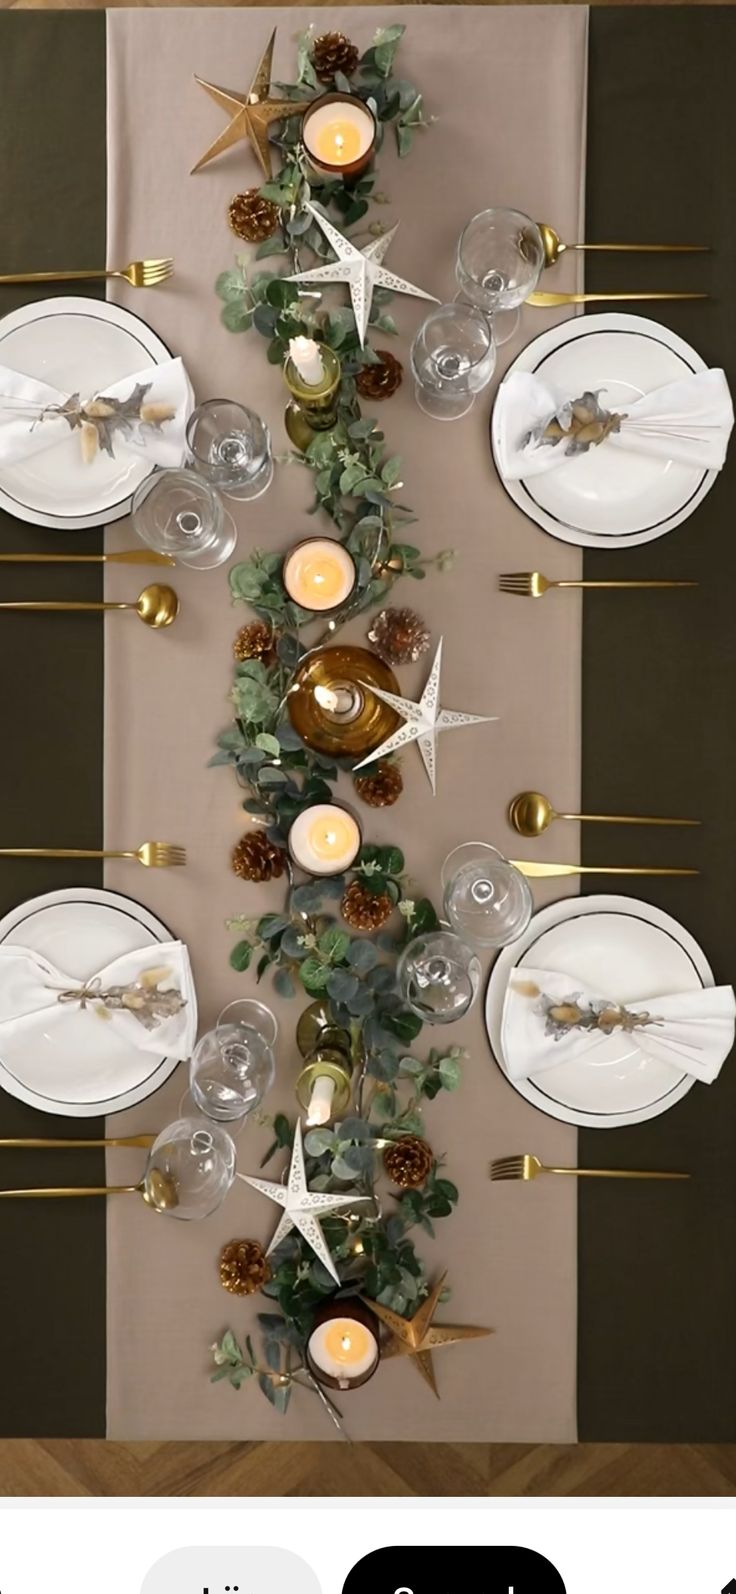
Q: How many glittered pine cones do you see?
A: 10